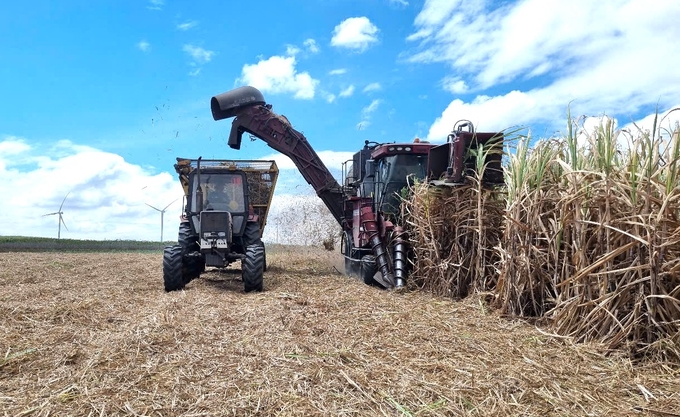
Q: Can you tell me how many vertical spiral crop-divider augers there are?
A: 2